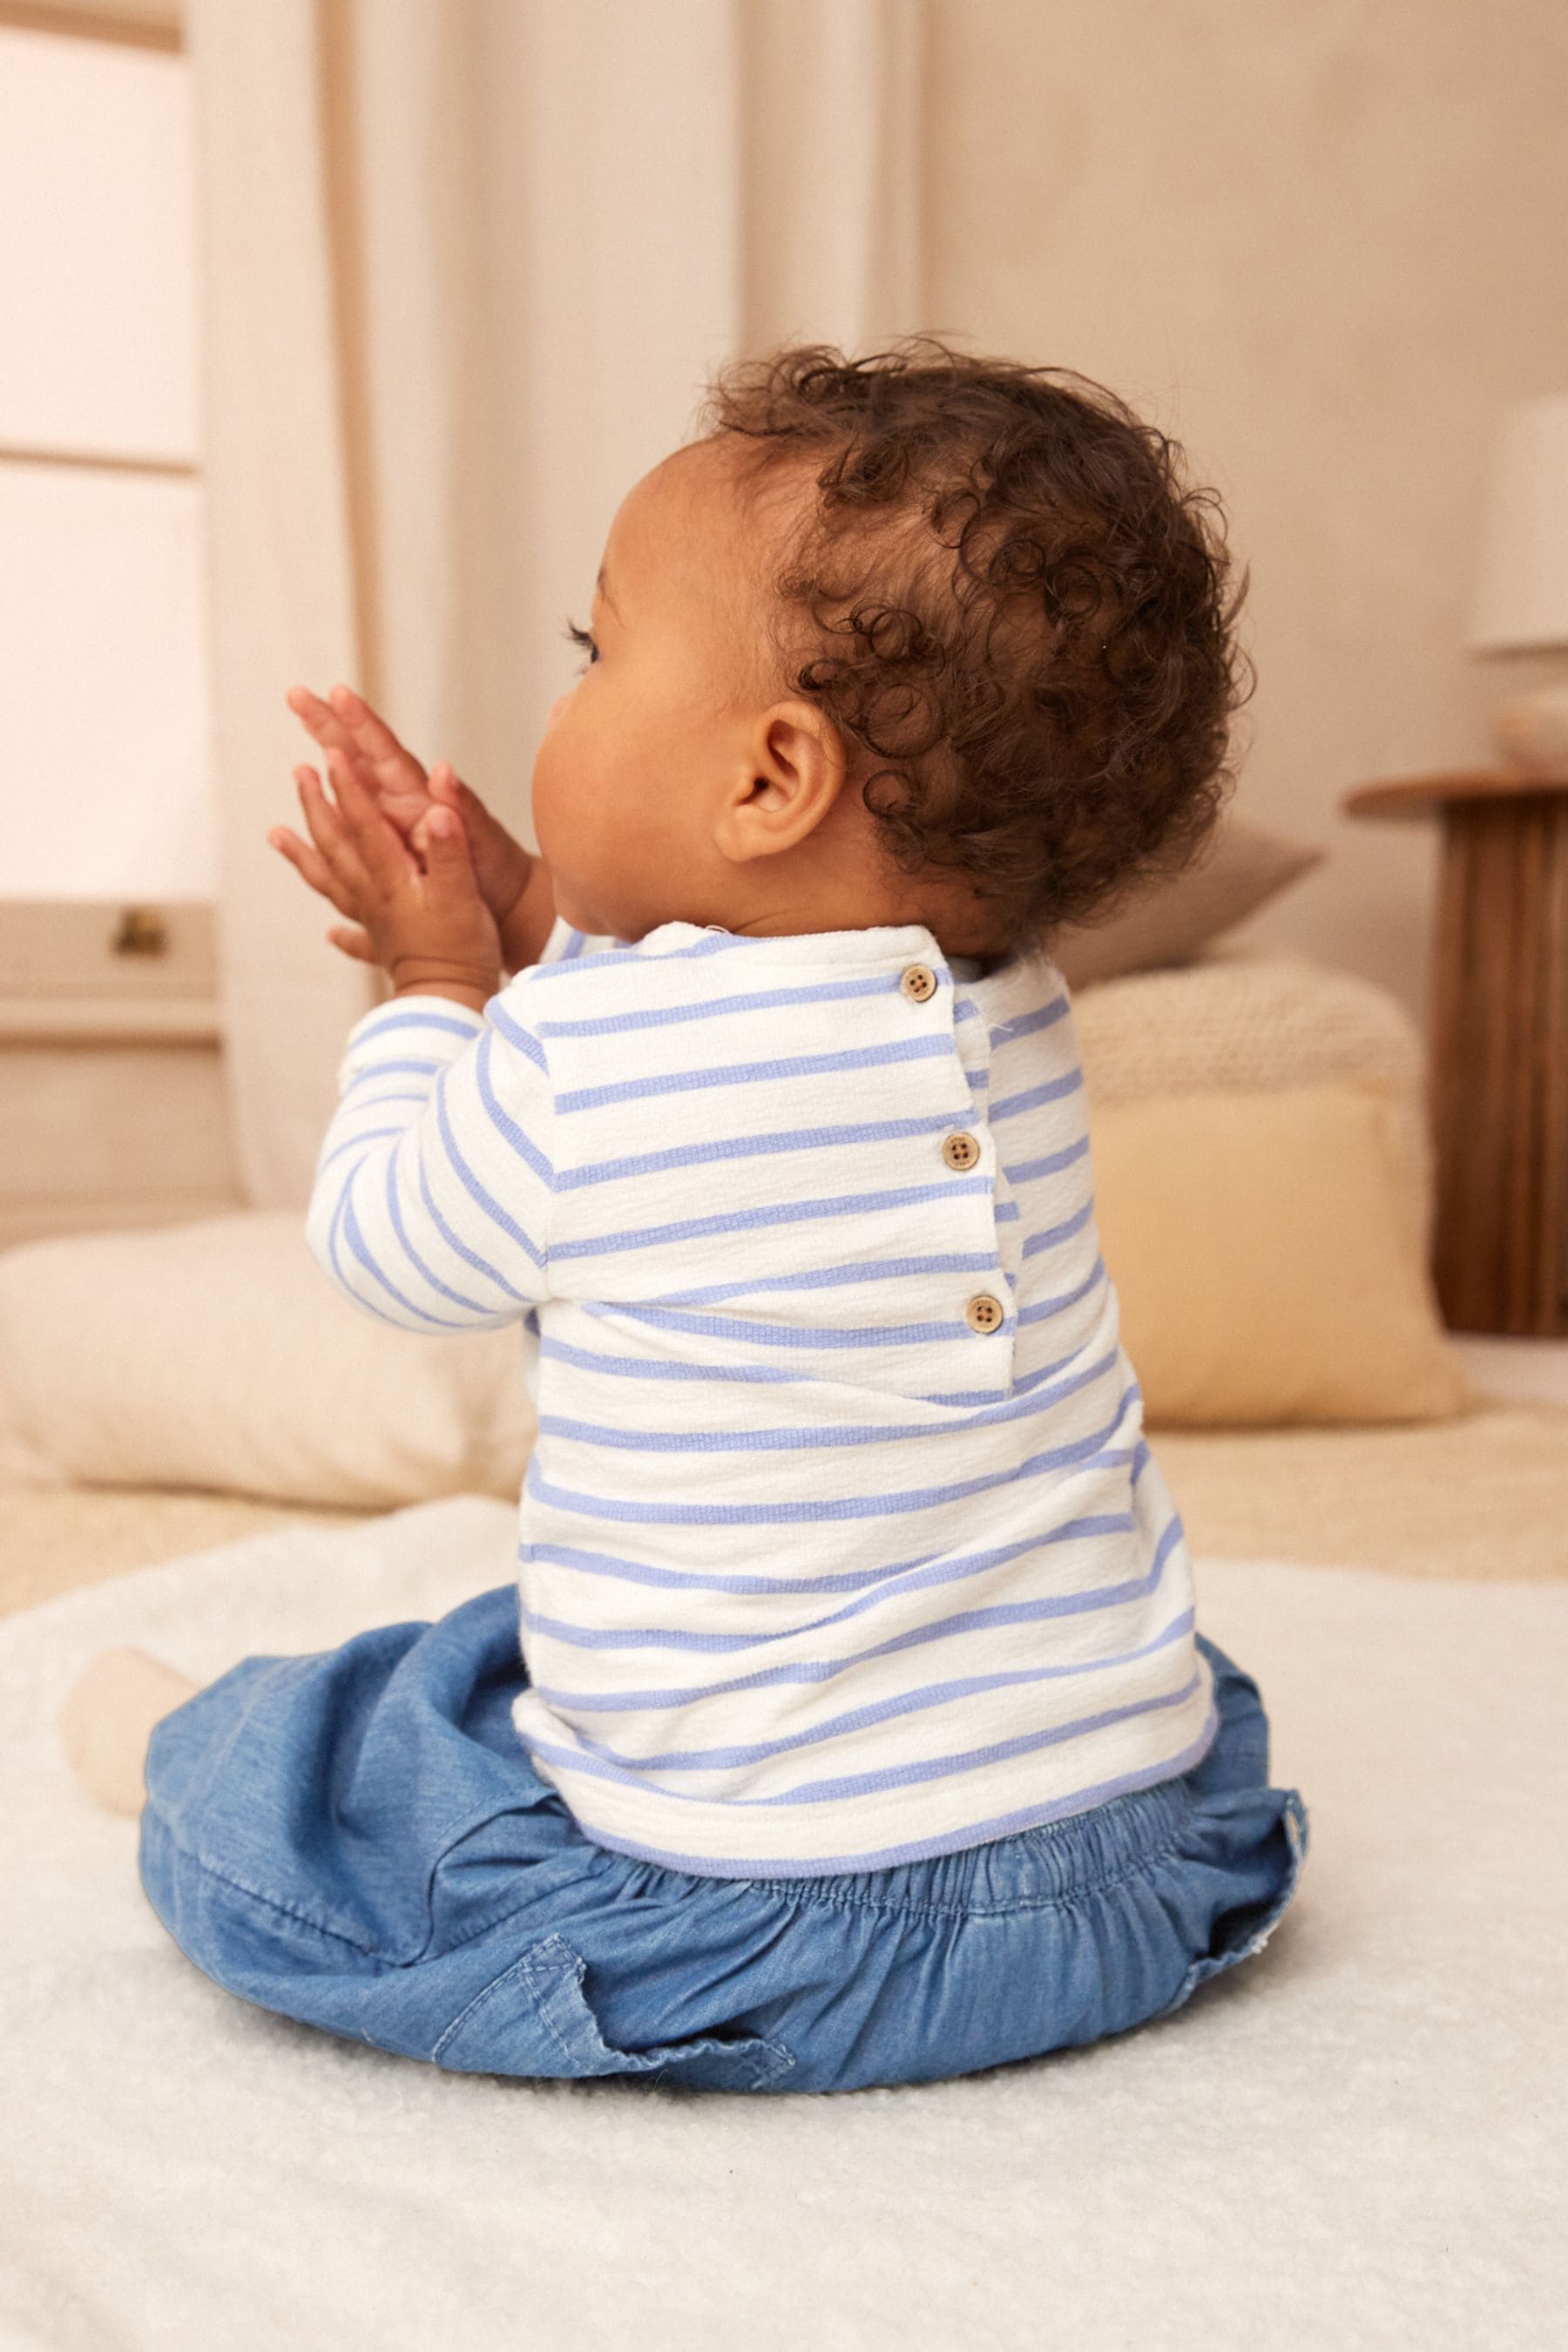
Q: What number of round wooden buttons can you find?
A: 3